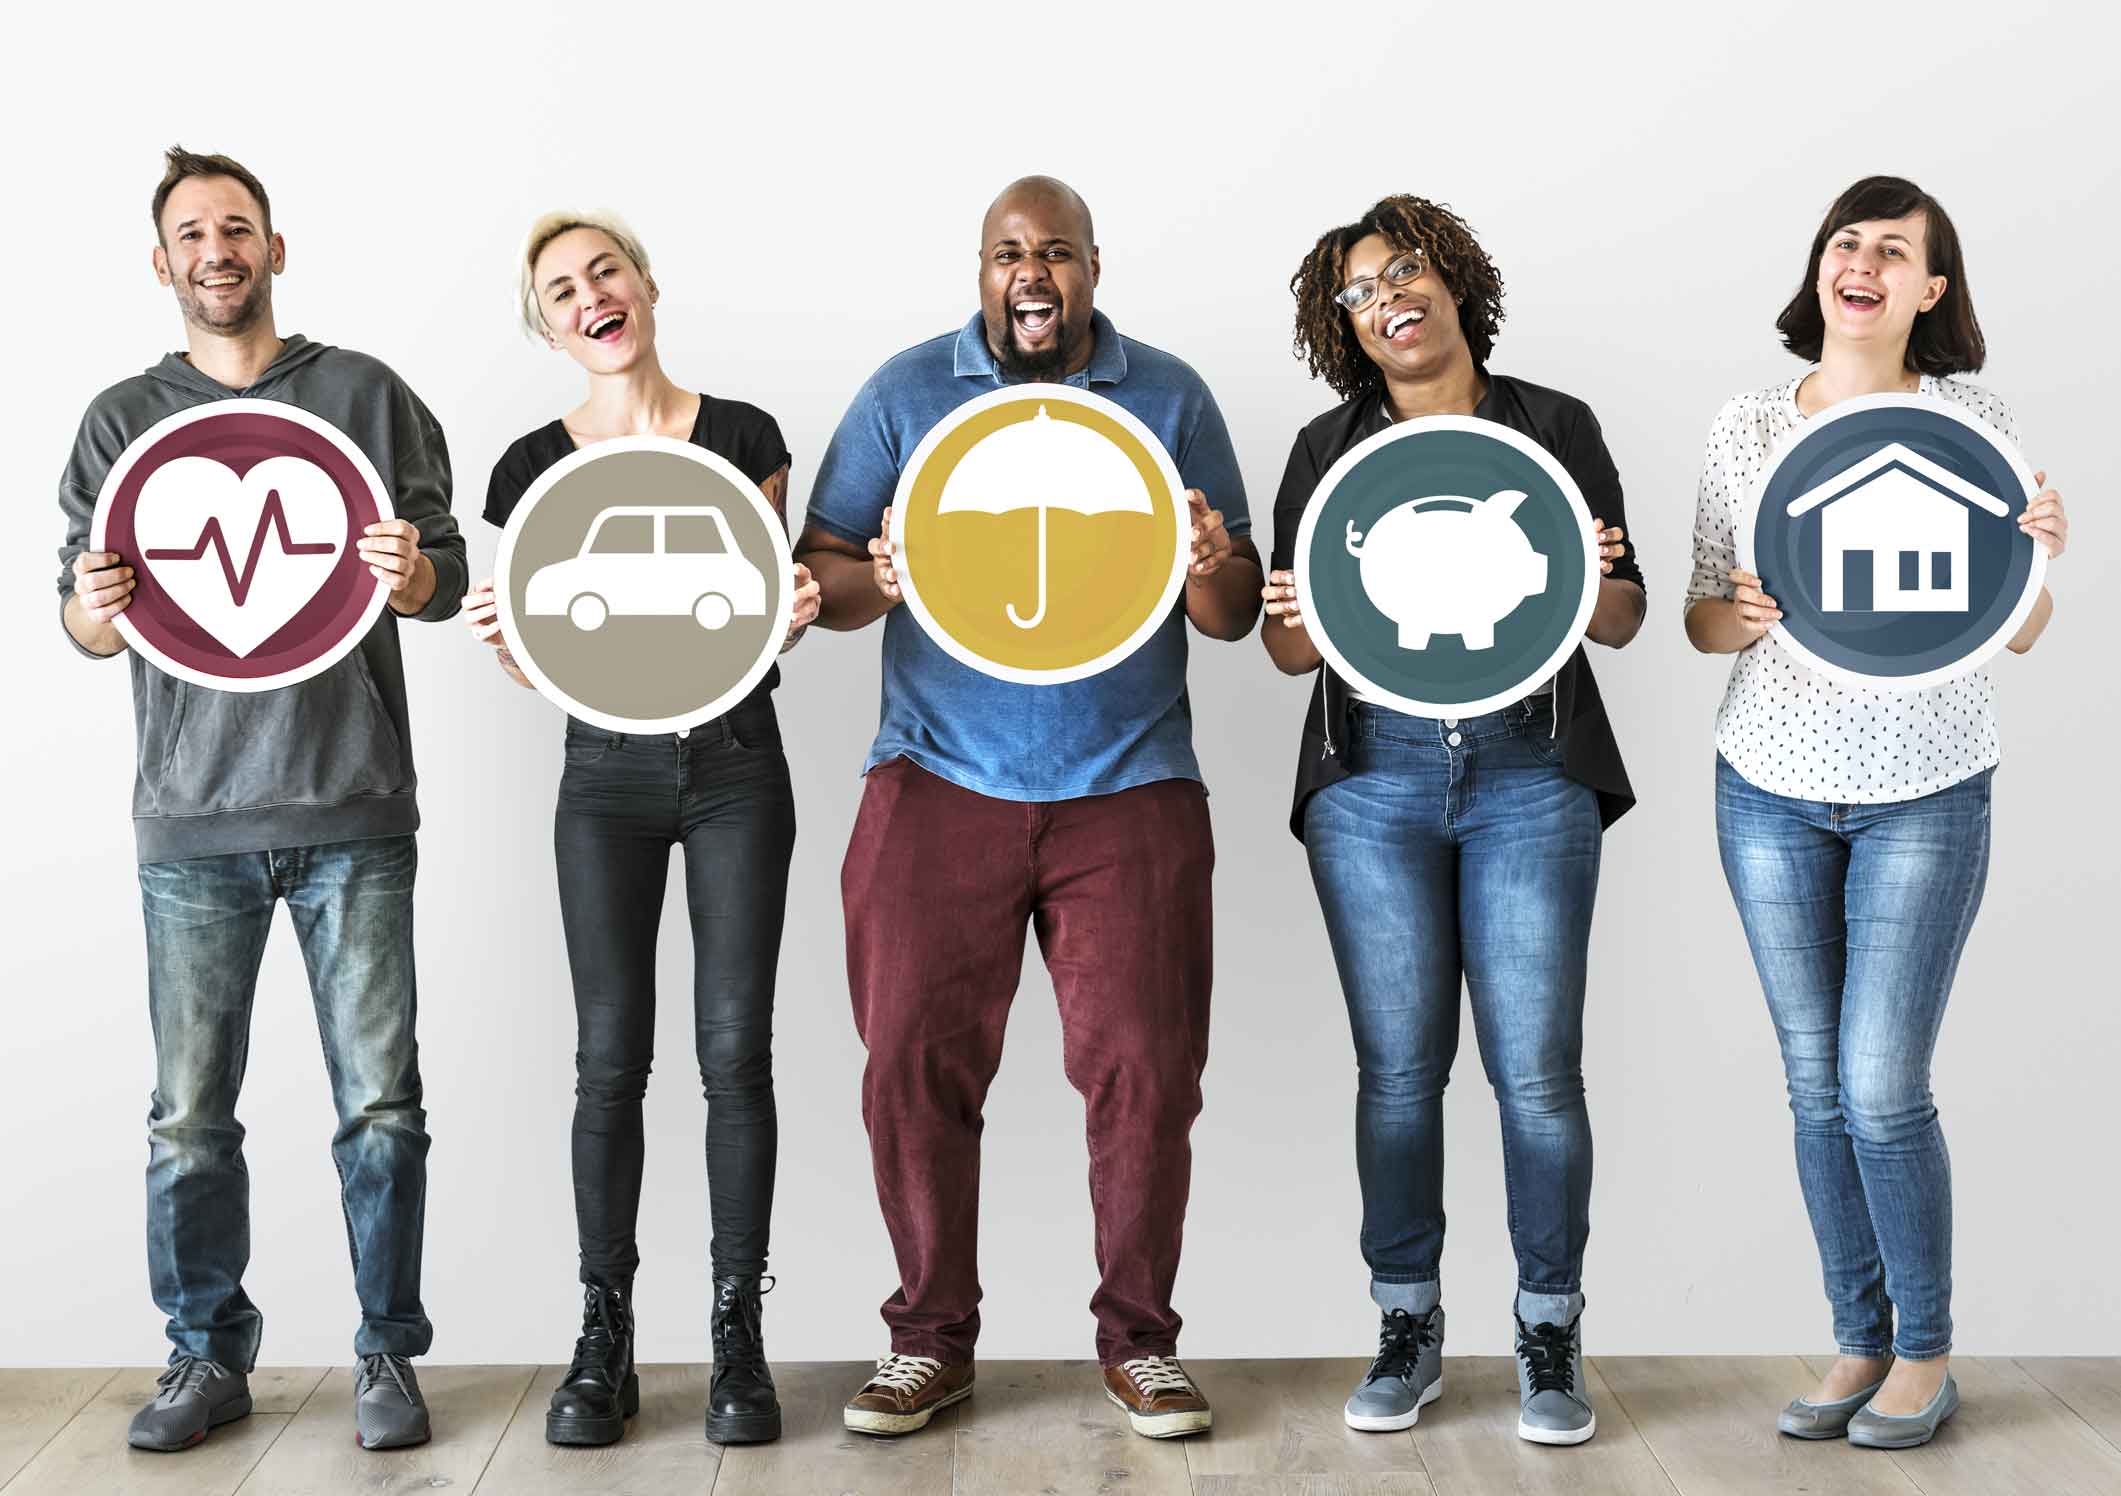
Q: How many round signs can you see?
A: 5